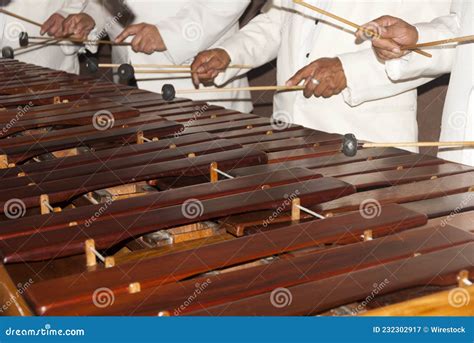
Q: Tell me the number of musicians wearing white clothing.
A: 4